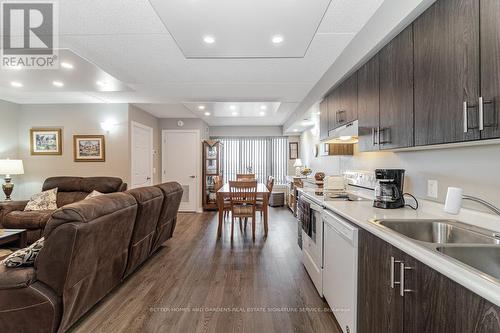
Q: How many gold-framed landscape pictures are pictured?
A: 2